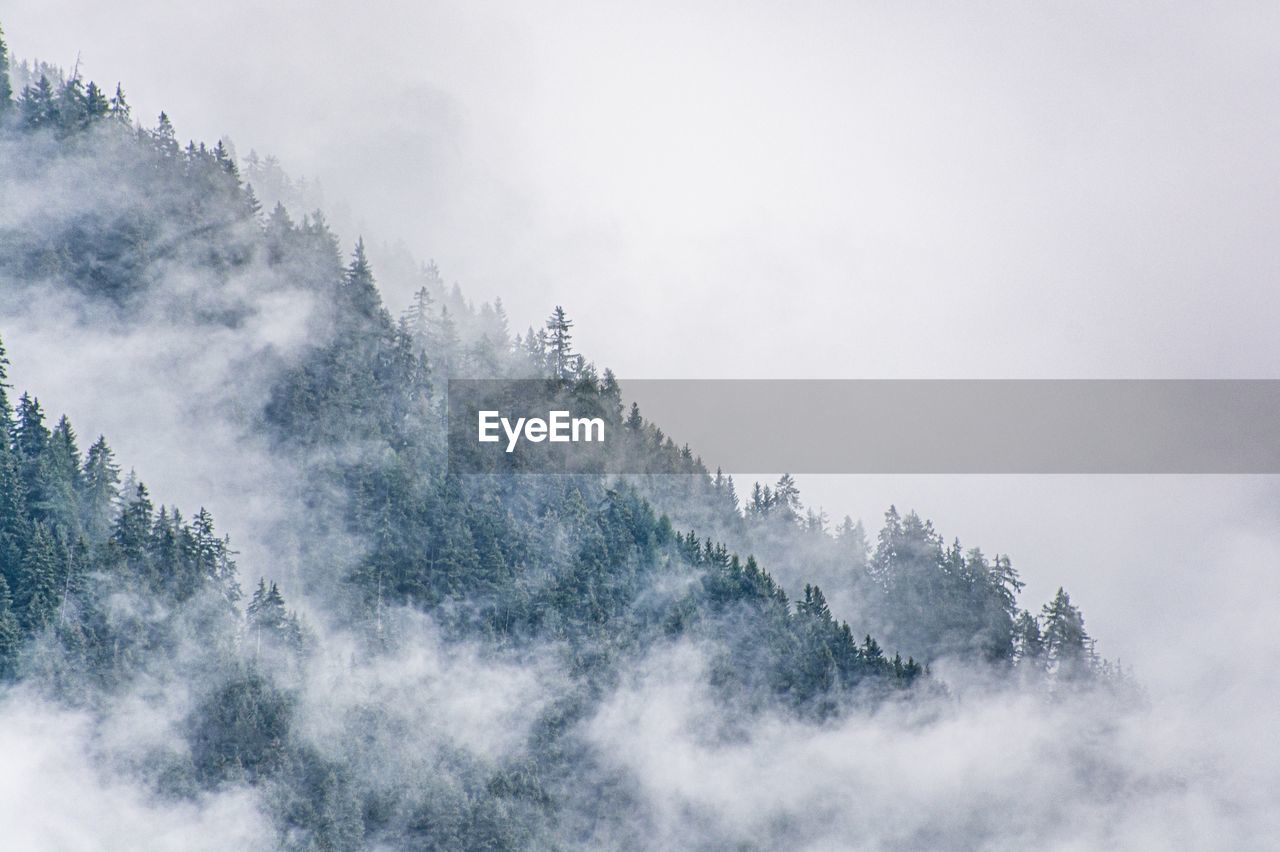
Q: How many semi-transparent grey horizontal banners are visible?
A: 1